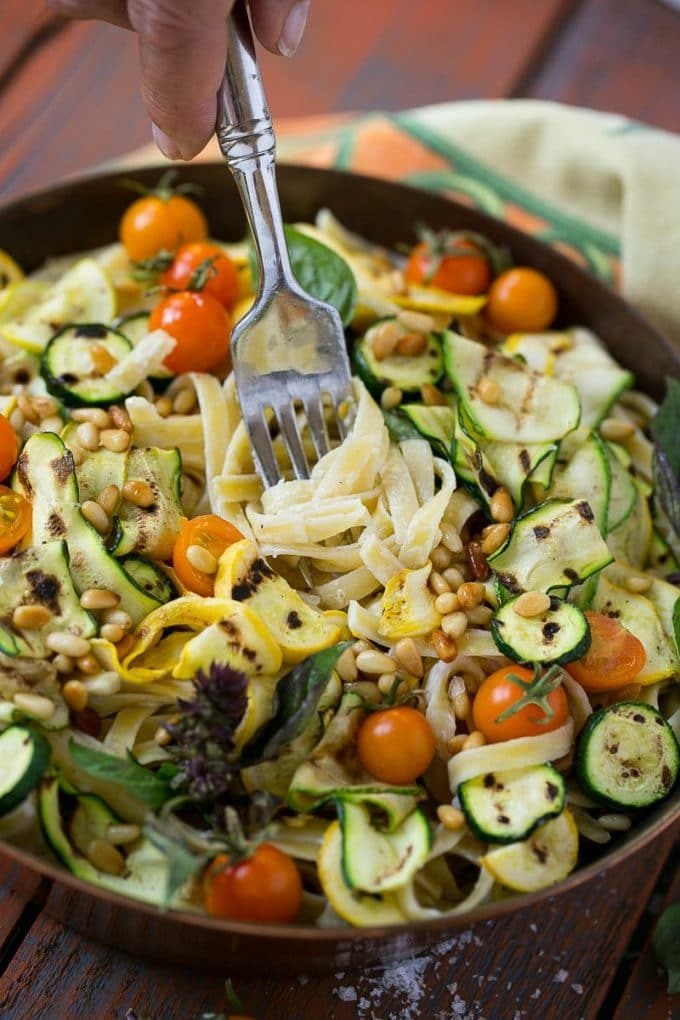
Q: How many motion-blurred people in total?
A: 0